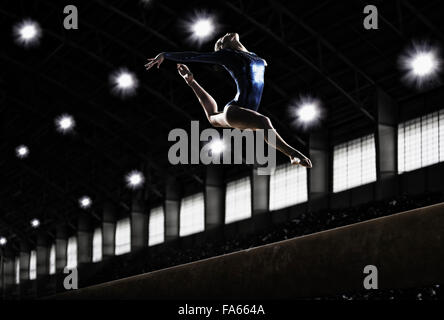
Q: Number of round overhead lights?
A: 12